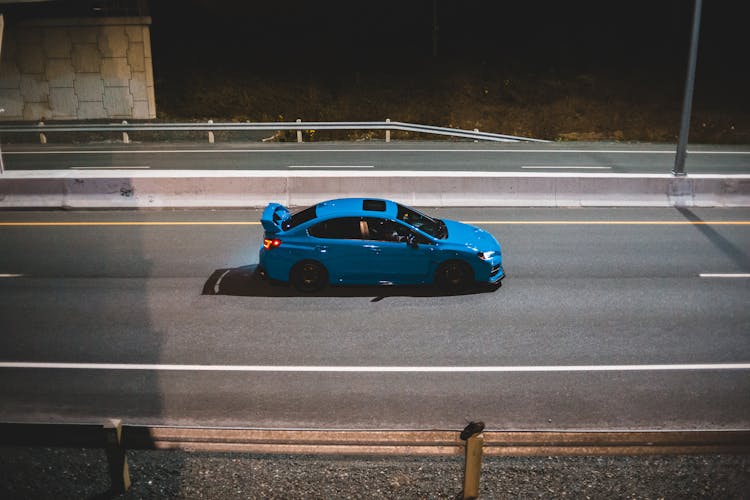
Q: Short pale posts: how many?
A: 6